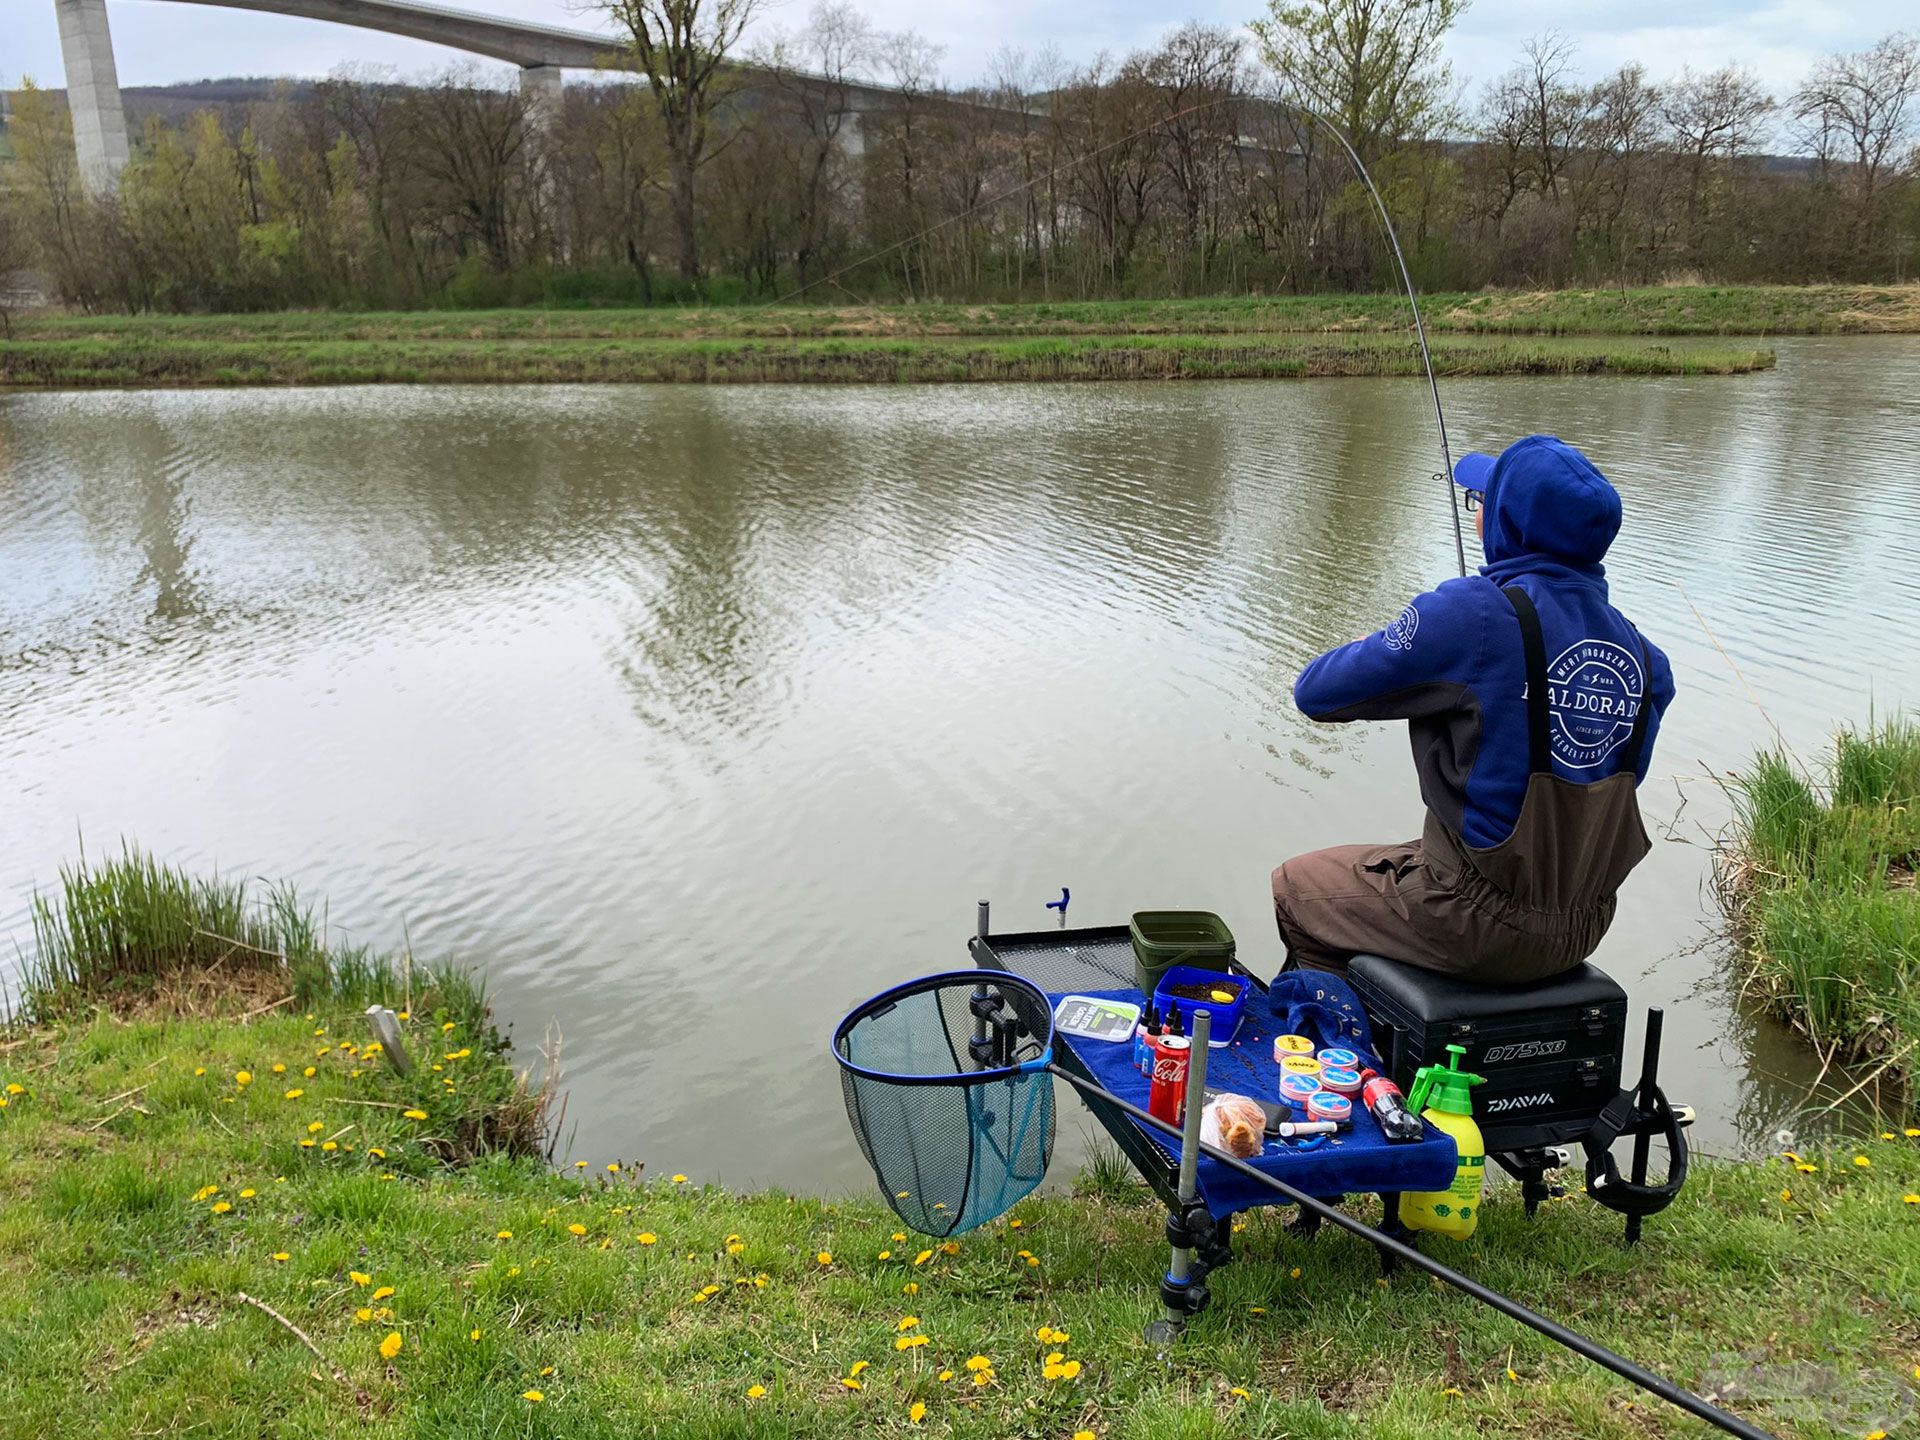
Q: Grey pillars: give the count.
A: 3